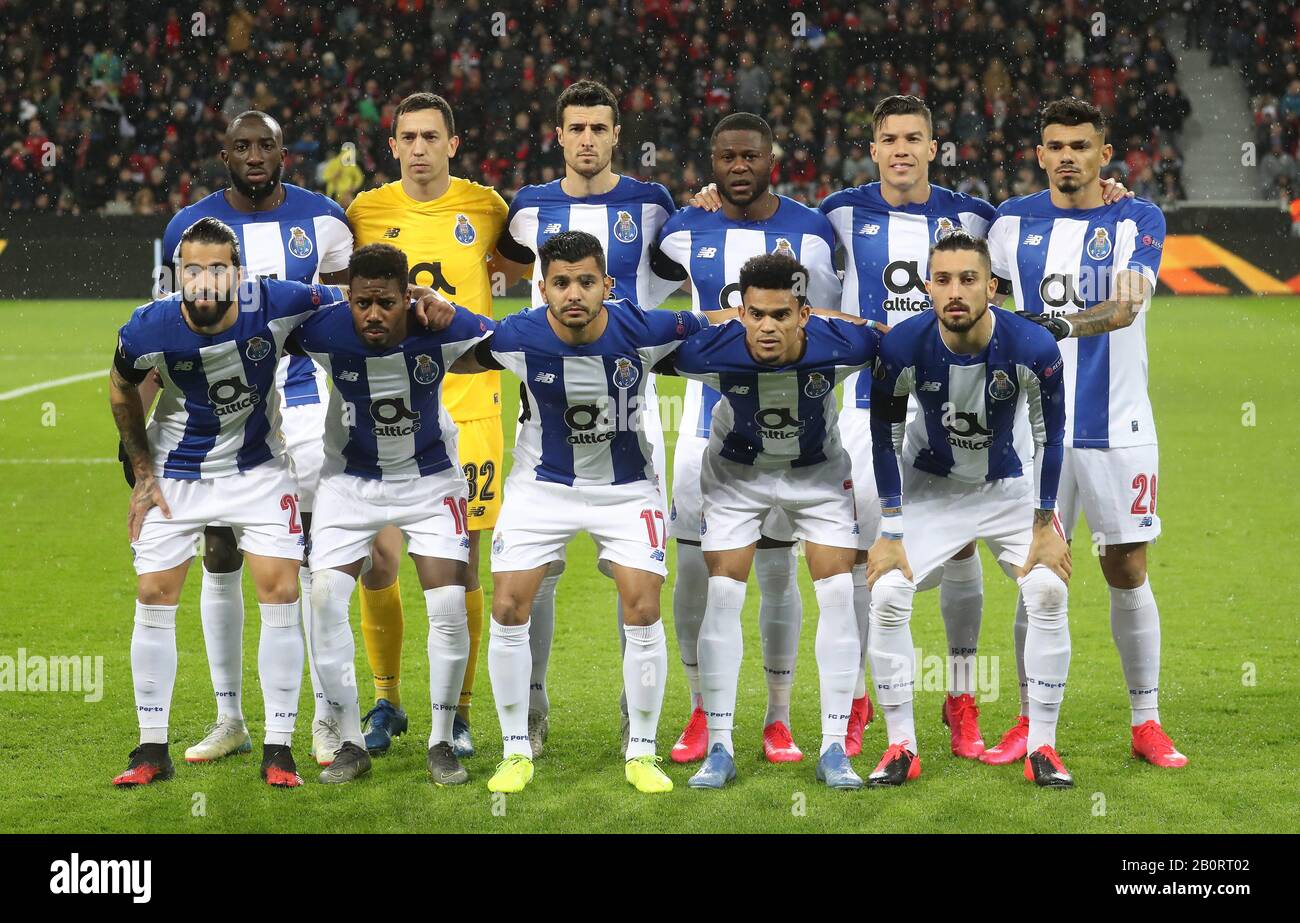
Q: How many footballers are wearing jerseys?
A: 11